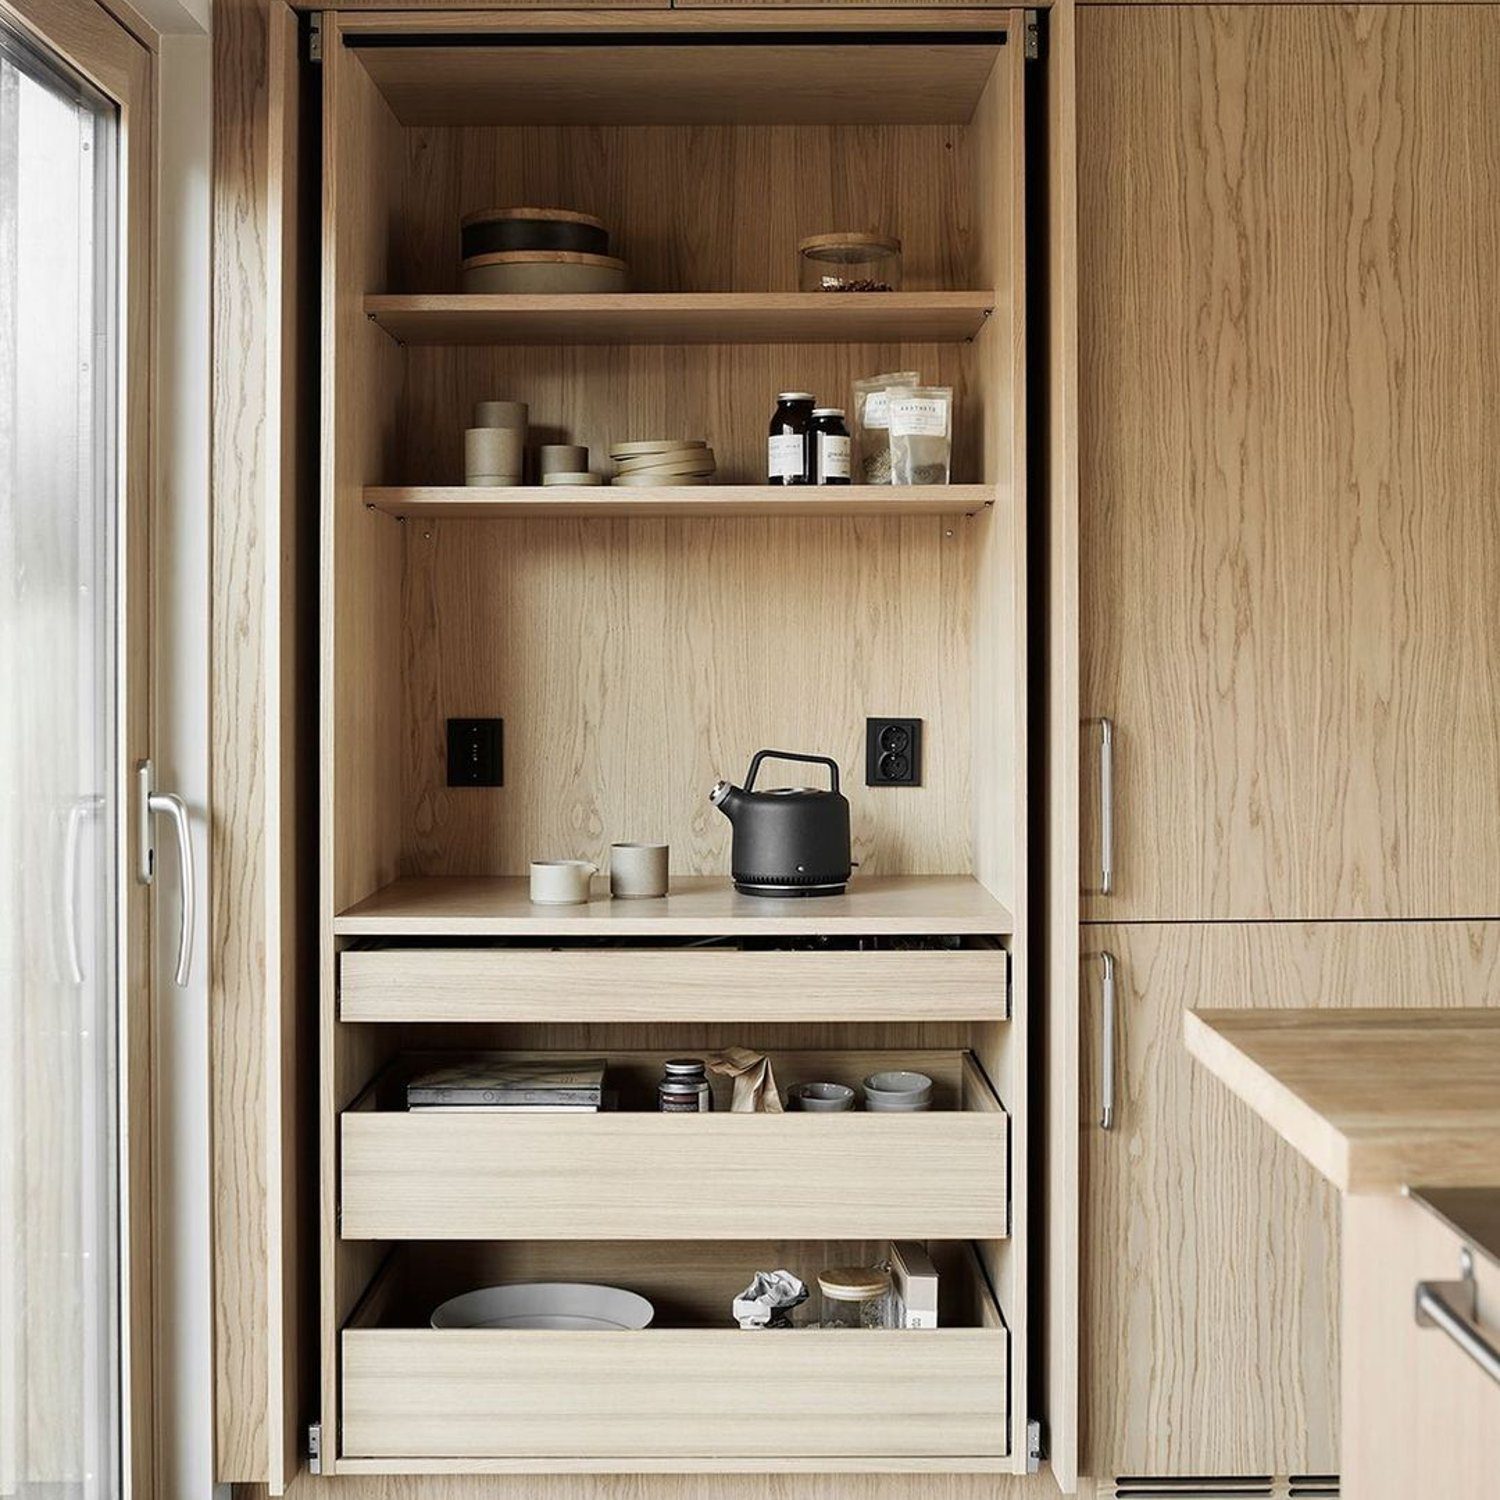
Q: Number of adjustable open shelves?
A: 2